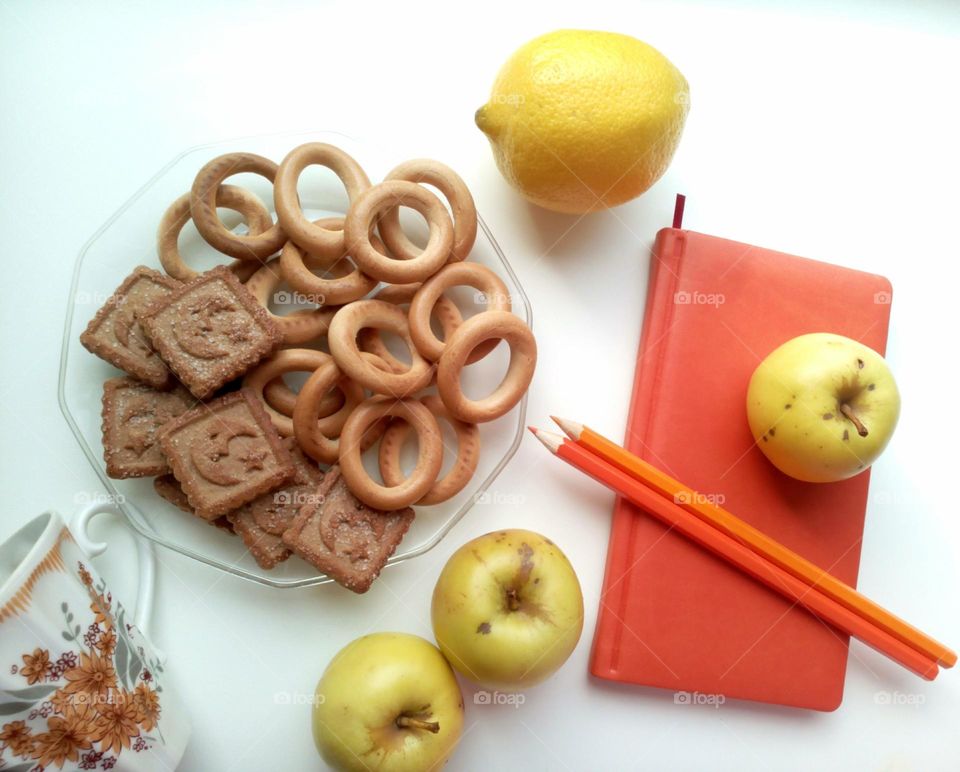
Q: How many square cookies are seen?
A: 7